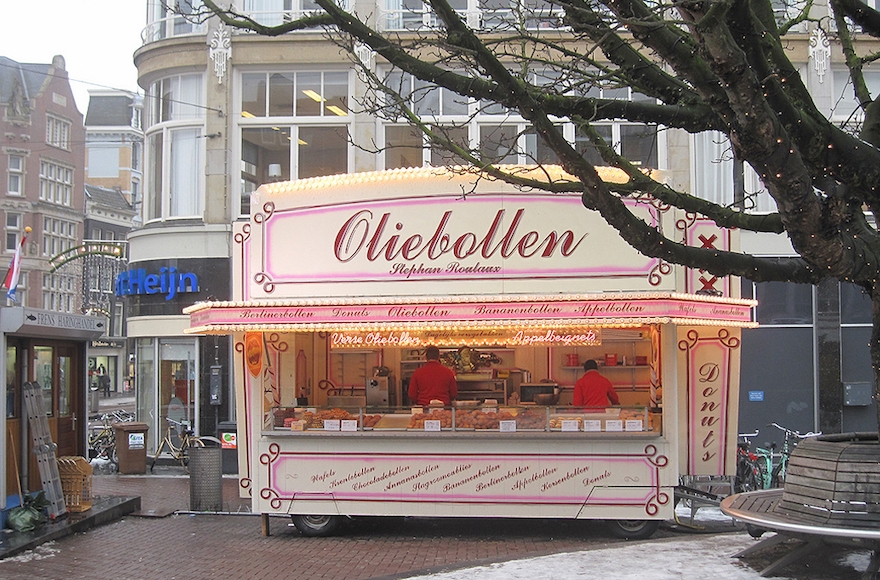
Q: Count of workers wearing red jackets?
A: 2